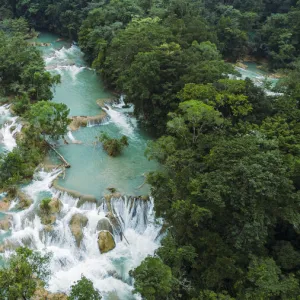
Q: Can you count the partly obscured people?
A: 0